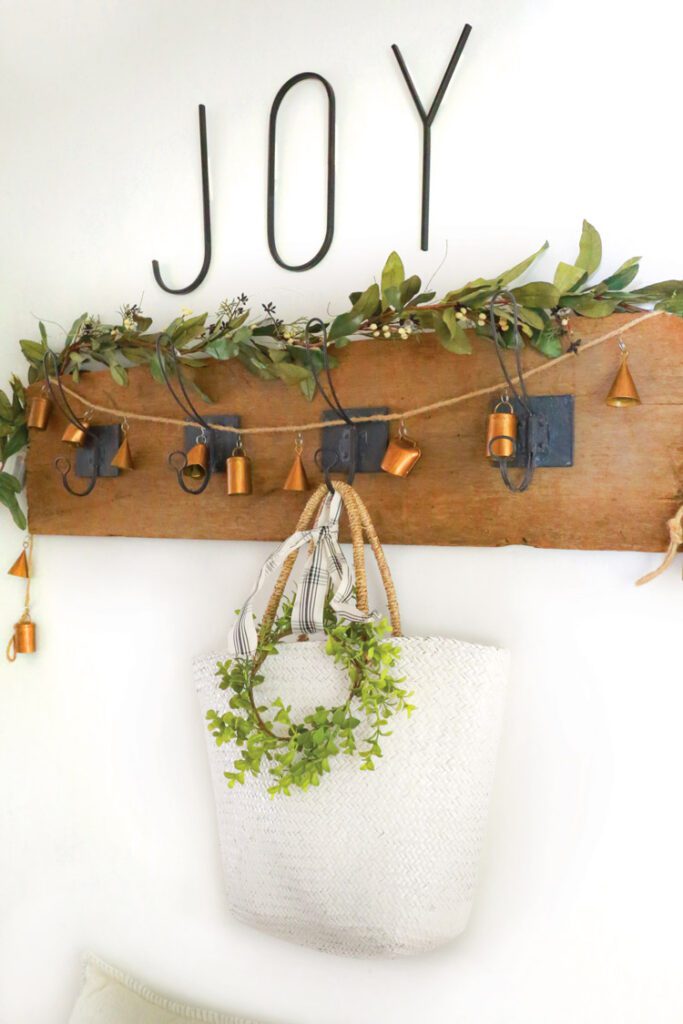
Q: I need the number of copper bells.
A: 11